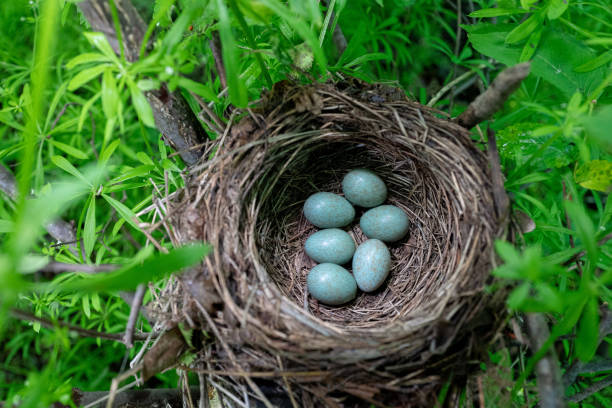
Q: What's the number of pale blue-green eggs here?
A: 6